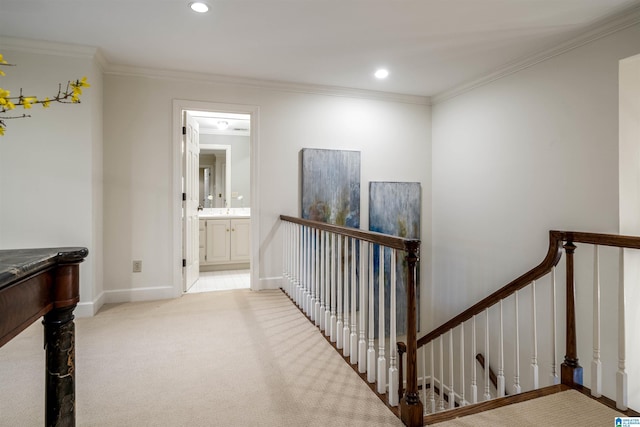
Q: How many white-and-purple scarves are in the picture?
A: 0